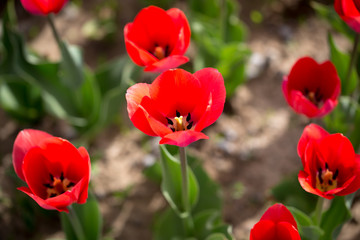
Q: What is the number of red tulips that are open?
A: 5